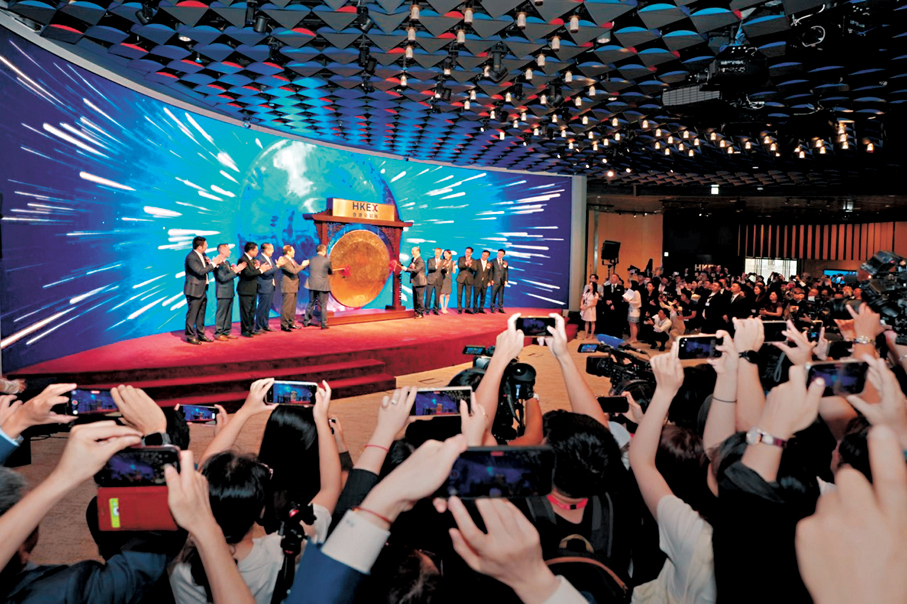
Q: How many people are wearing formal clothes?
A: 12